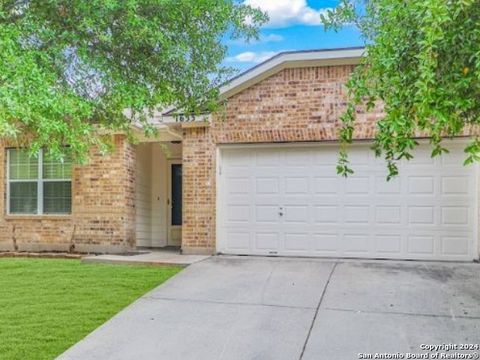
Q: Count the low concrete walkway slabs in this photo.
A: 1